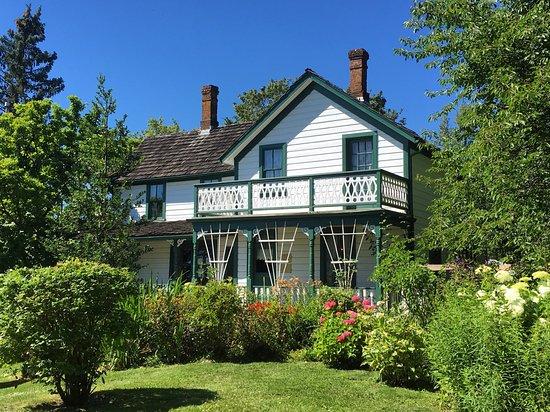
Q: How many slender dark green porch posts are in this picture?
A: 4